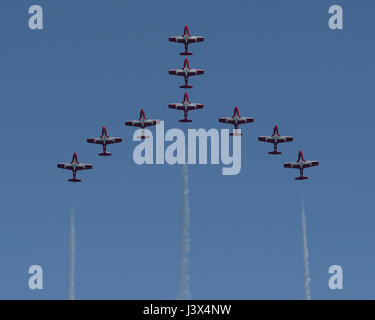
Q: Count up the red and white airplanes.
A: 9